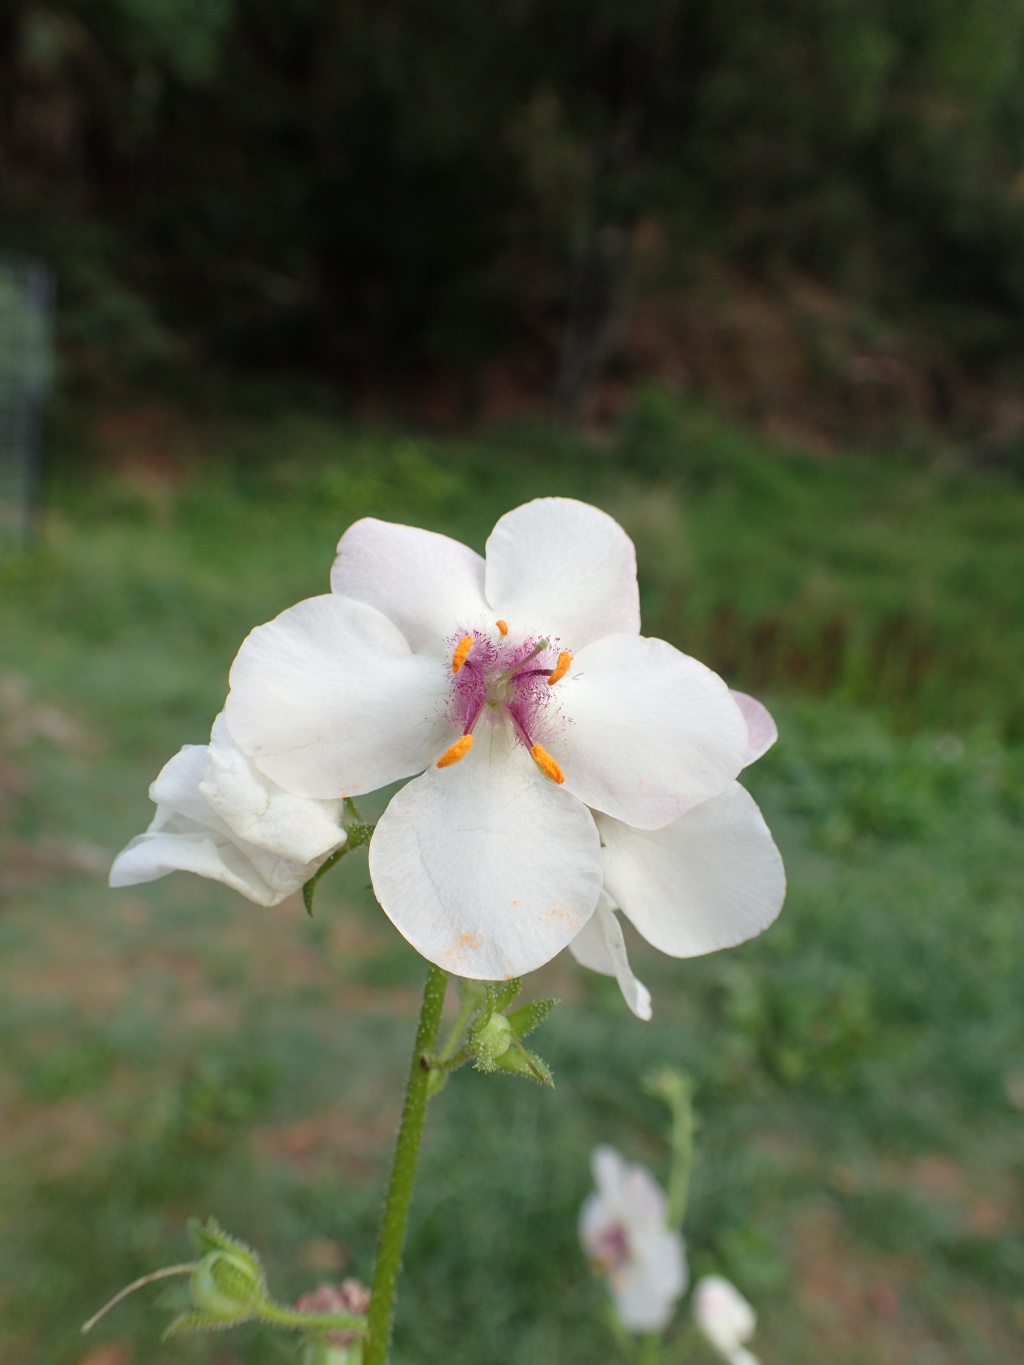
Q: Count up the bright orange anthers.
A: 5